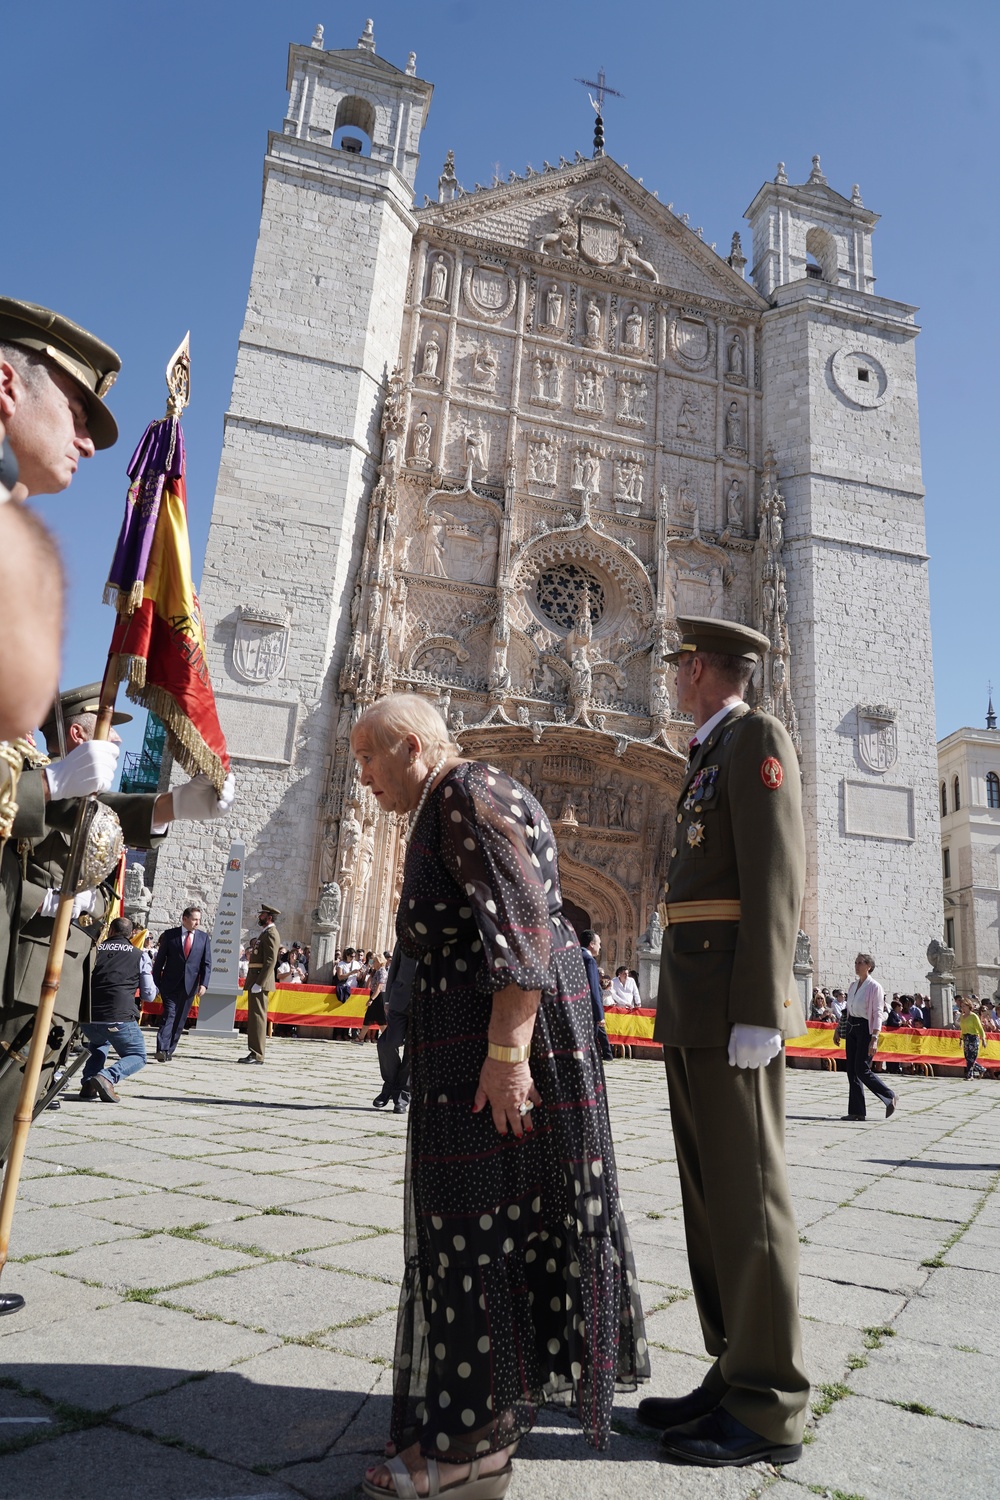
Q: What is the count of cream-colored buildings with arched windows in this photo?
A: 1